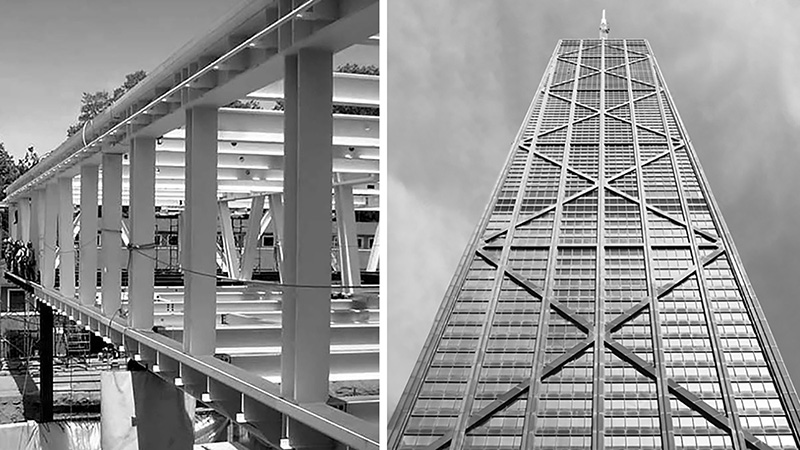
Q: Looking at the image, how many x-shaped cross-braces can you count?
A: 4